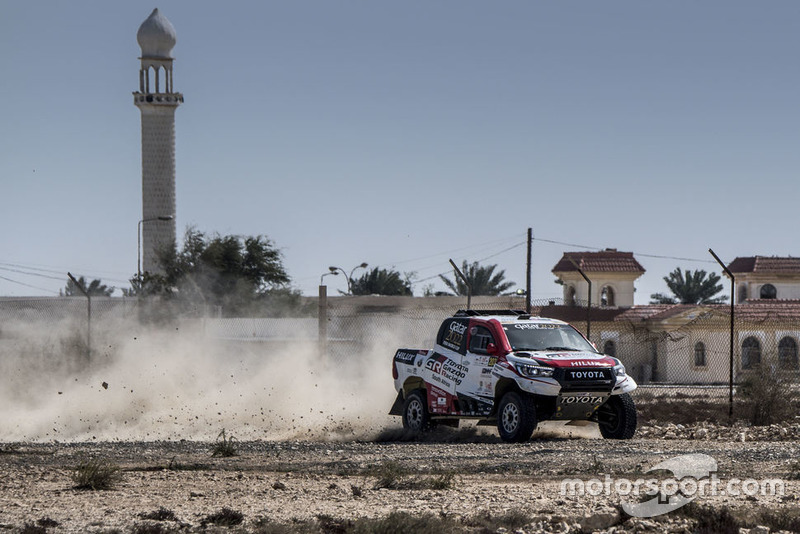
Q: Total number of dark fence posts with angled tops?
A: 4